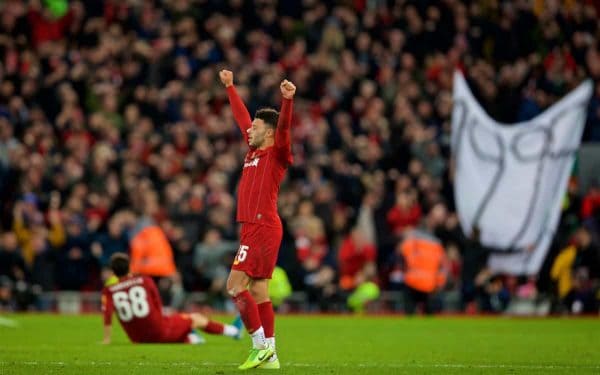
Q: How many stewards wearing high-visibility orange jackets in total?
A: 2